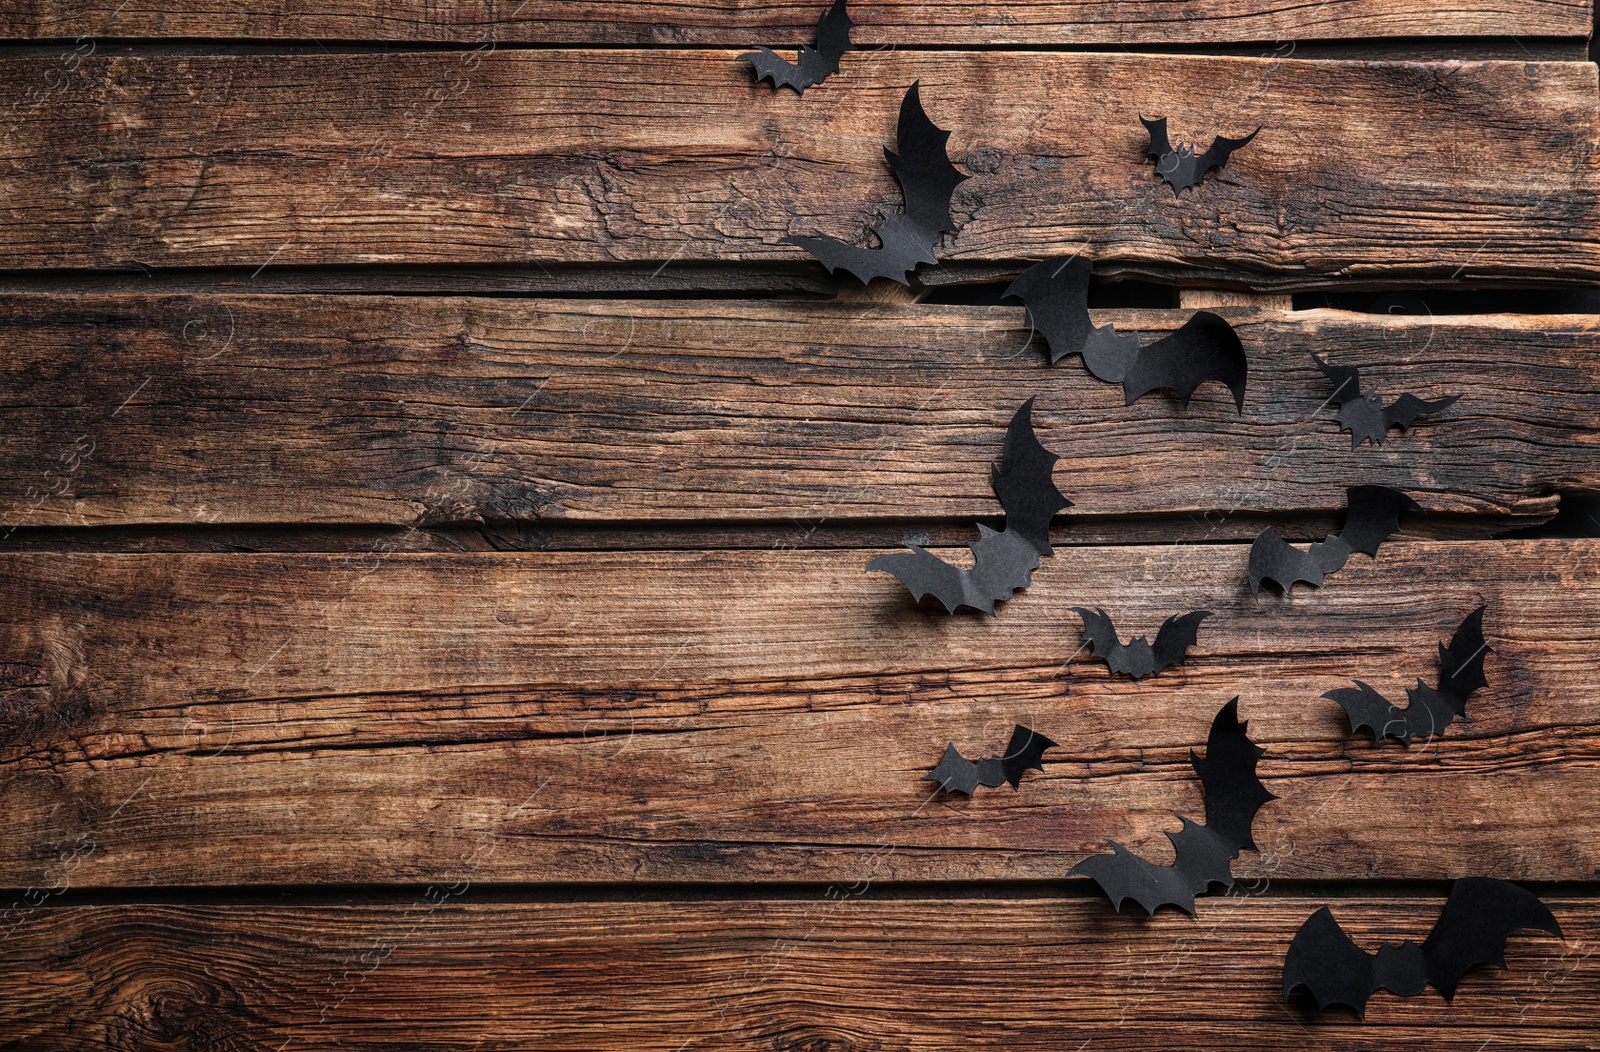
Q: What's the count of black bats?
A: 12